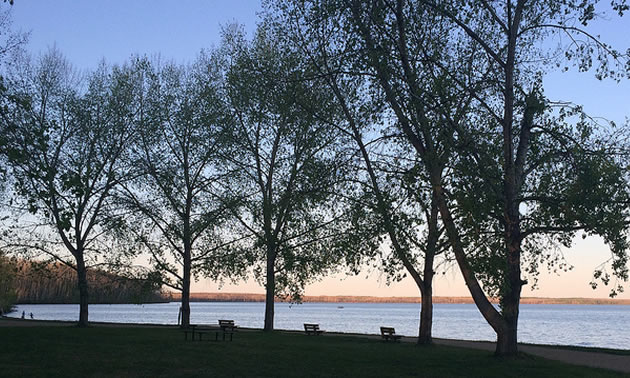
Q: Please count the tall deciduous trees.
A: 5